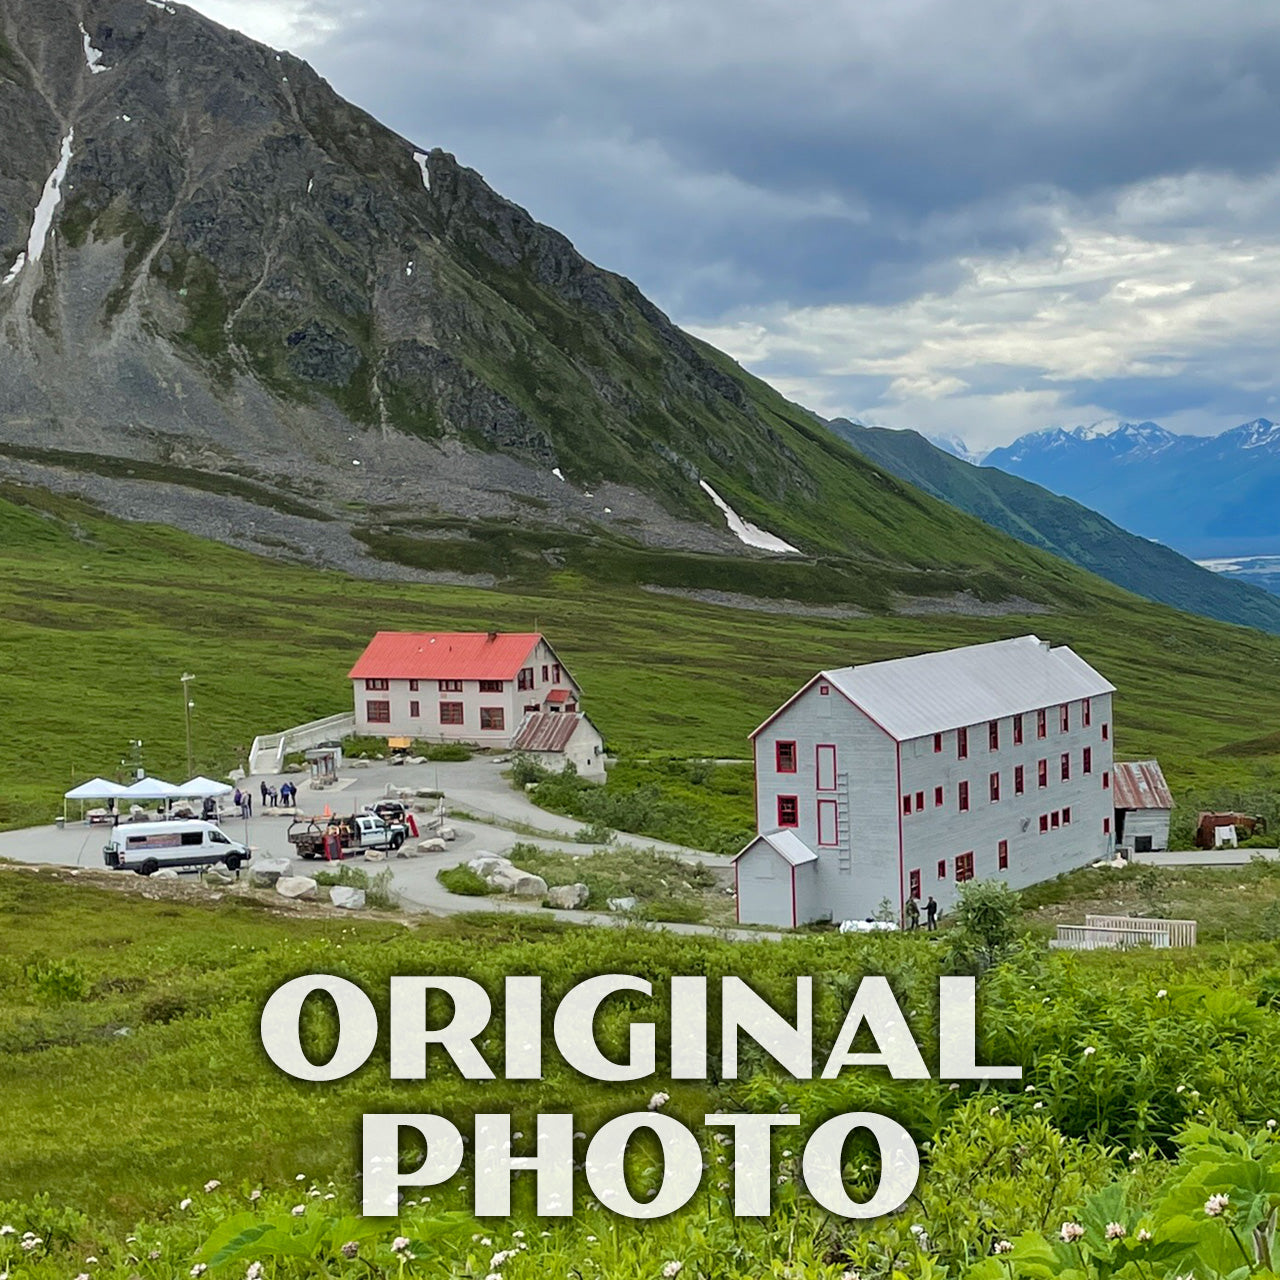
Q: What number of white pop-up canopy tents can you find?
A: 3